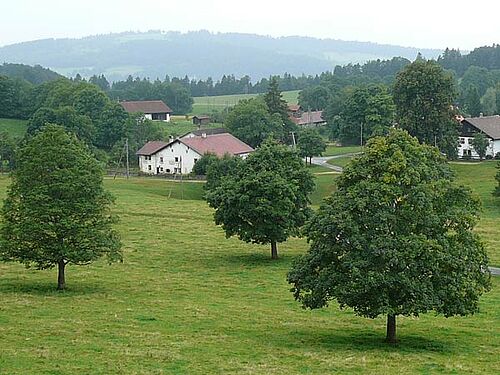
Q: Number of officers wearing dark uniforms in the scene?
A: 0